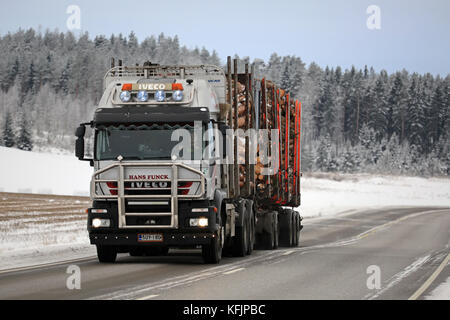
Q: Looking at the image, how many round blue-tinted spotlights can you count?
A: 4